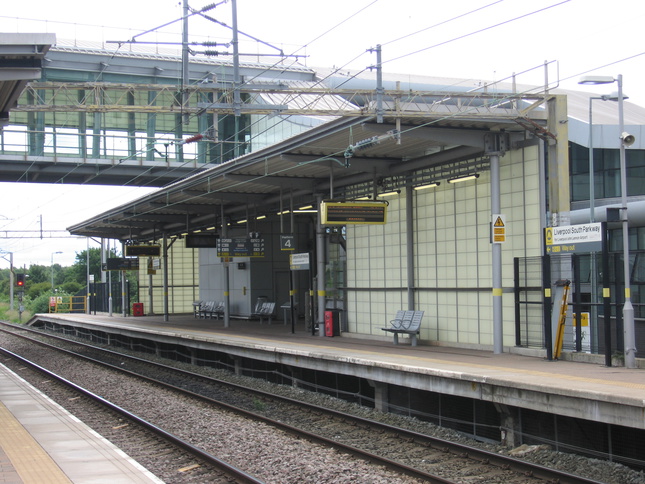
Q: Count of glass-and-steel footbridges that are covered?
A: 1